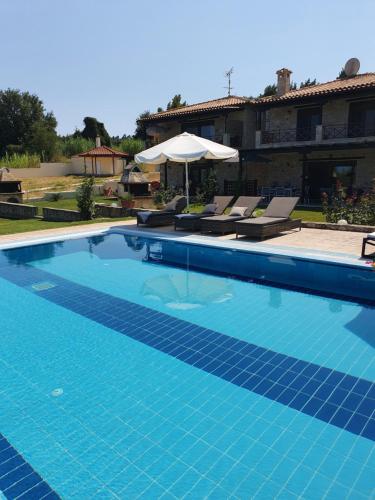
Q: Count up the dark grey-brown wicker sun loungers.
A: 4